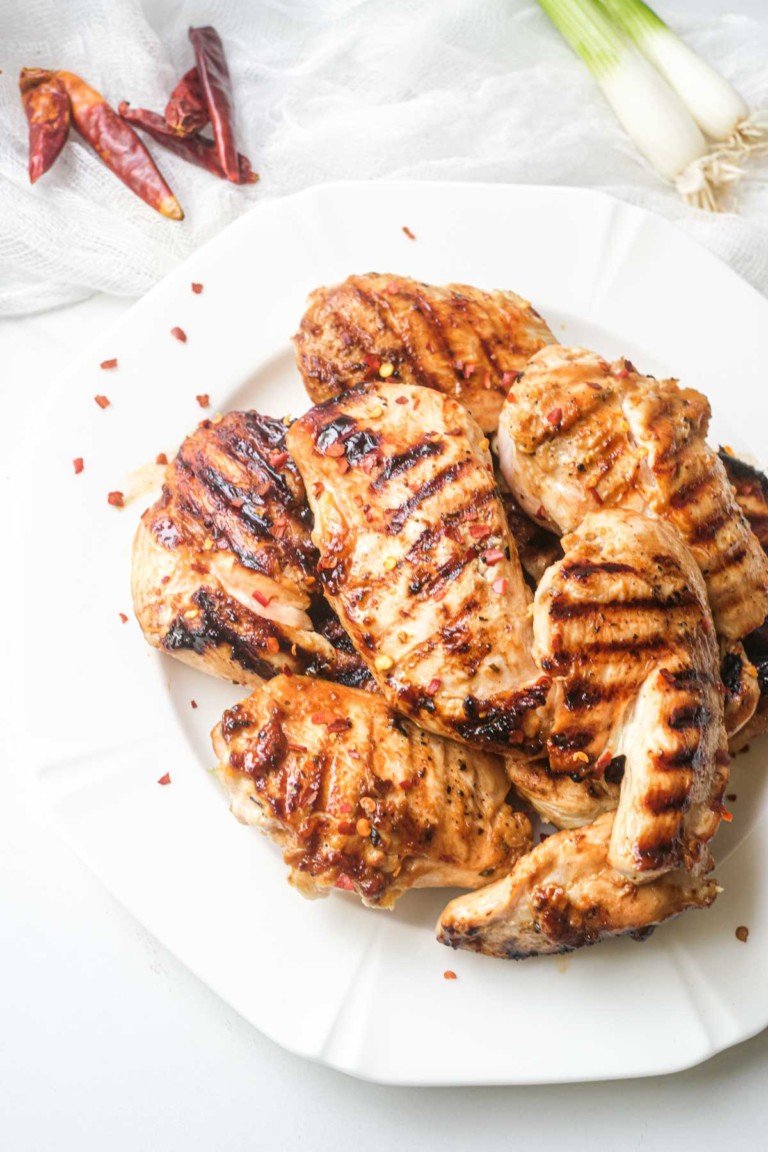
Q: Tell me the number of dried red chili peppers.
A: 5